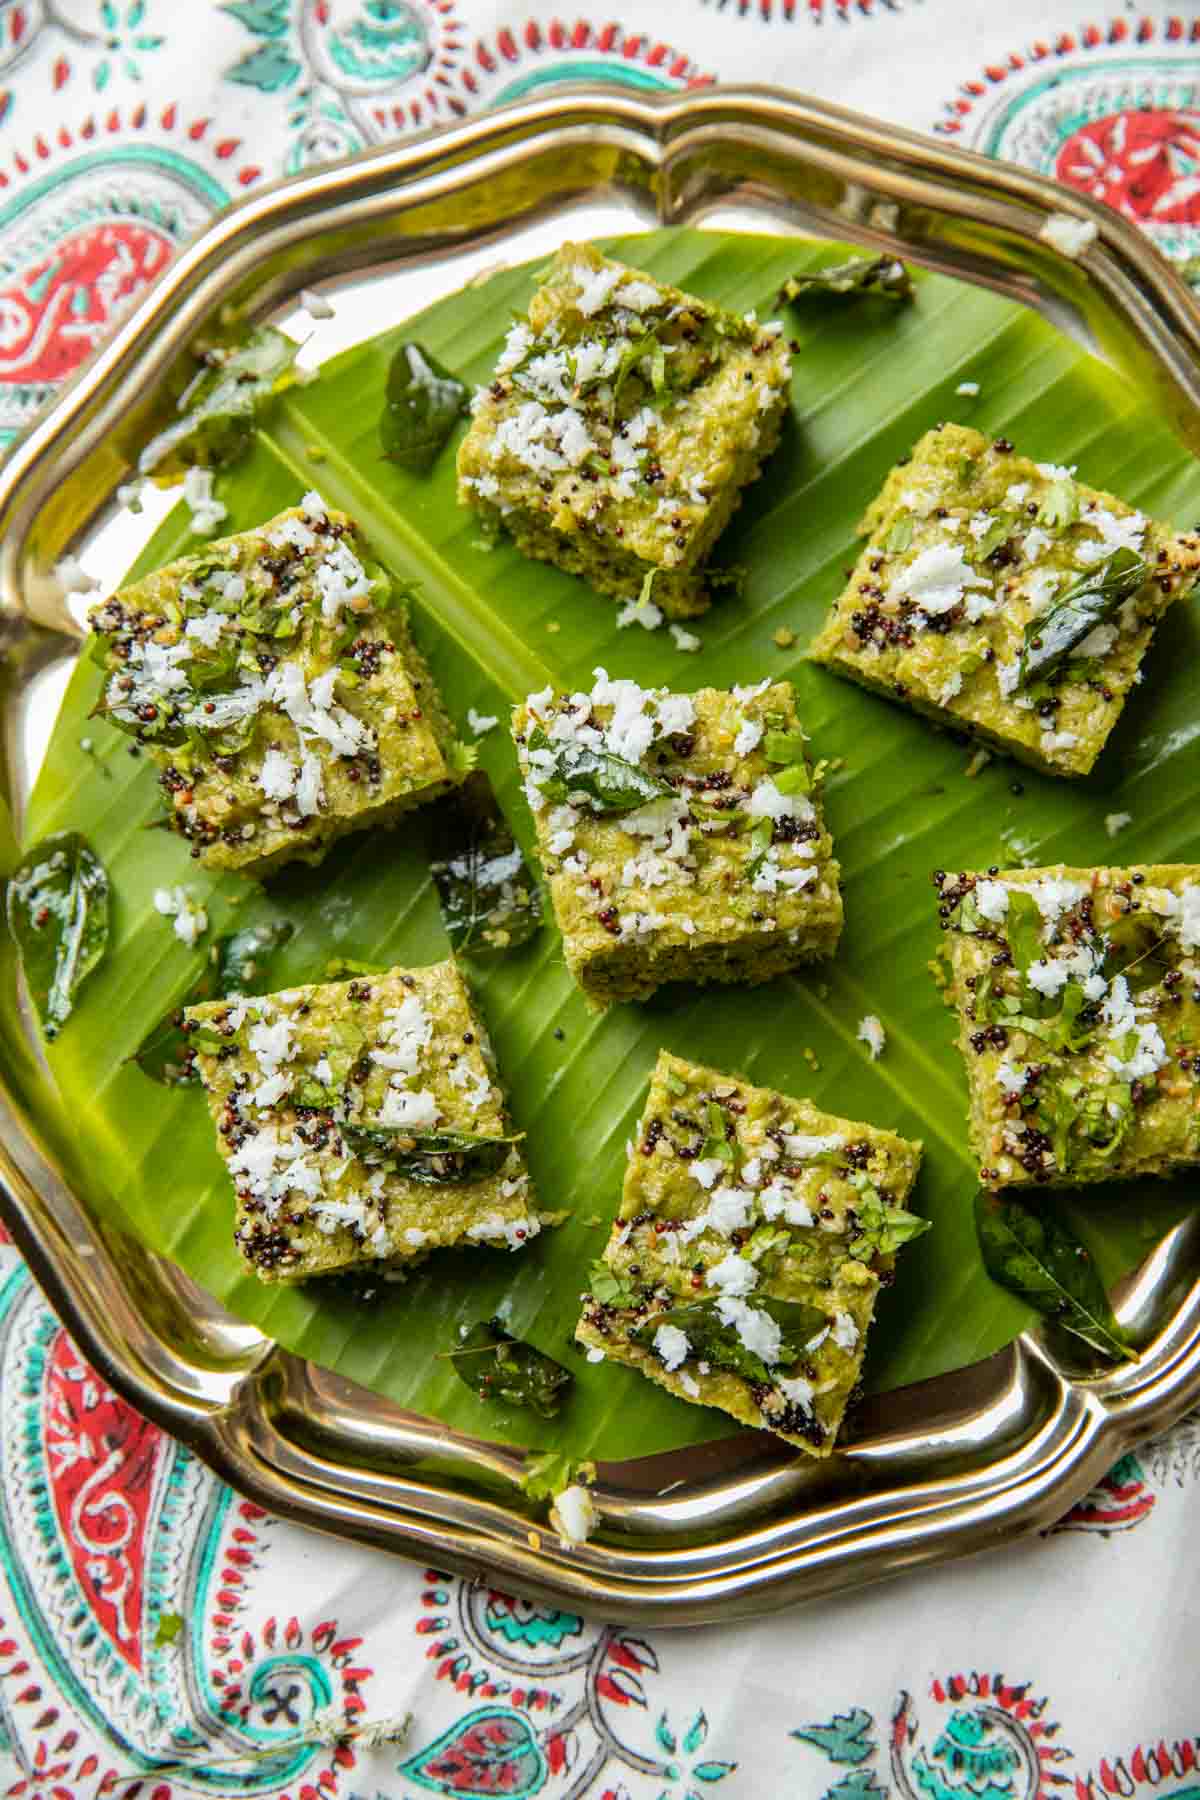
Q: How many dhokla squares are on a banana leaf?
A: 7